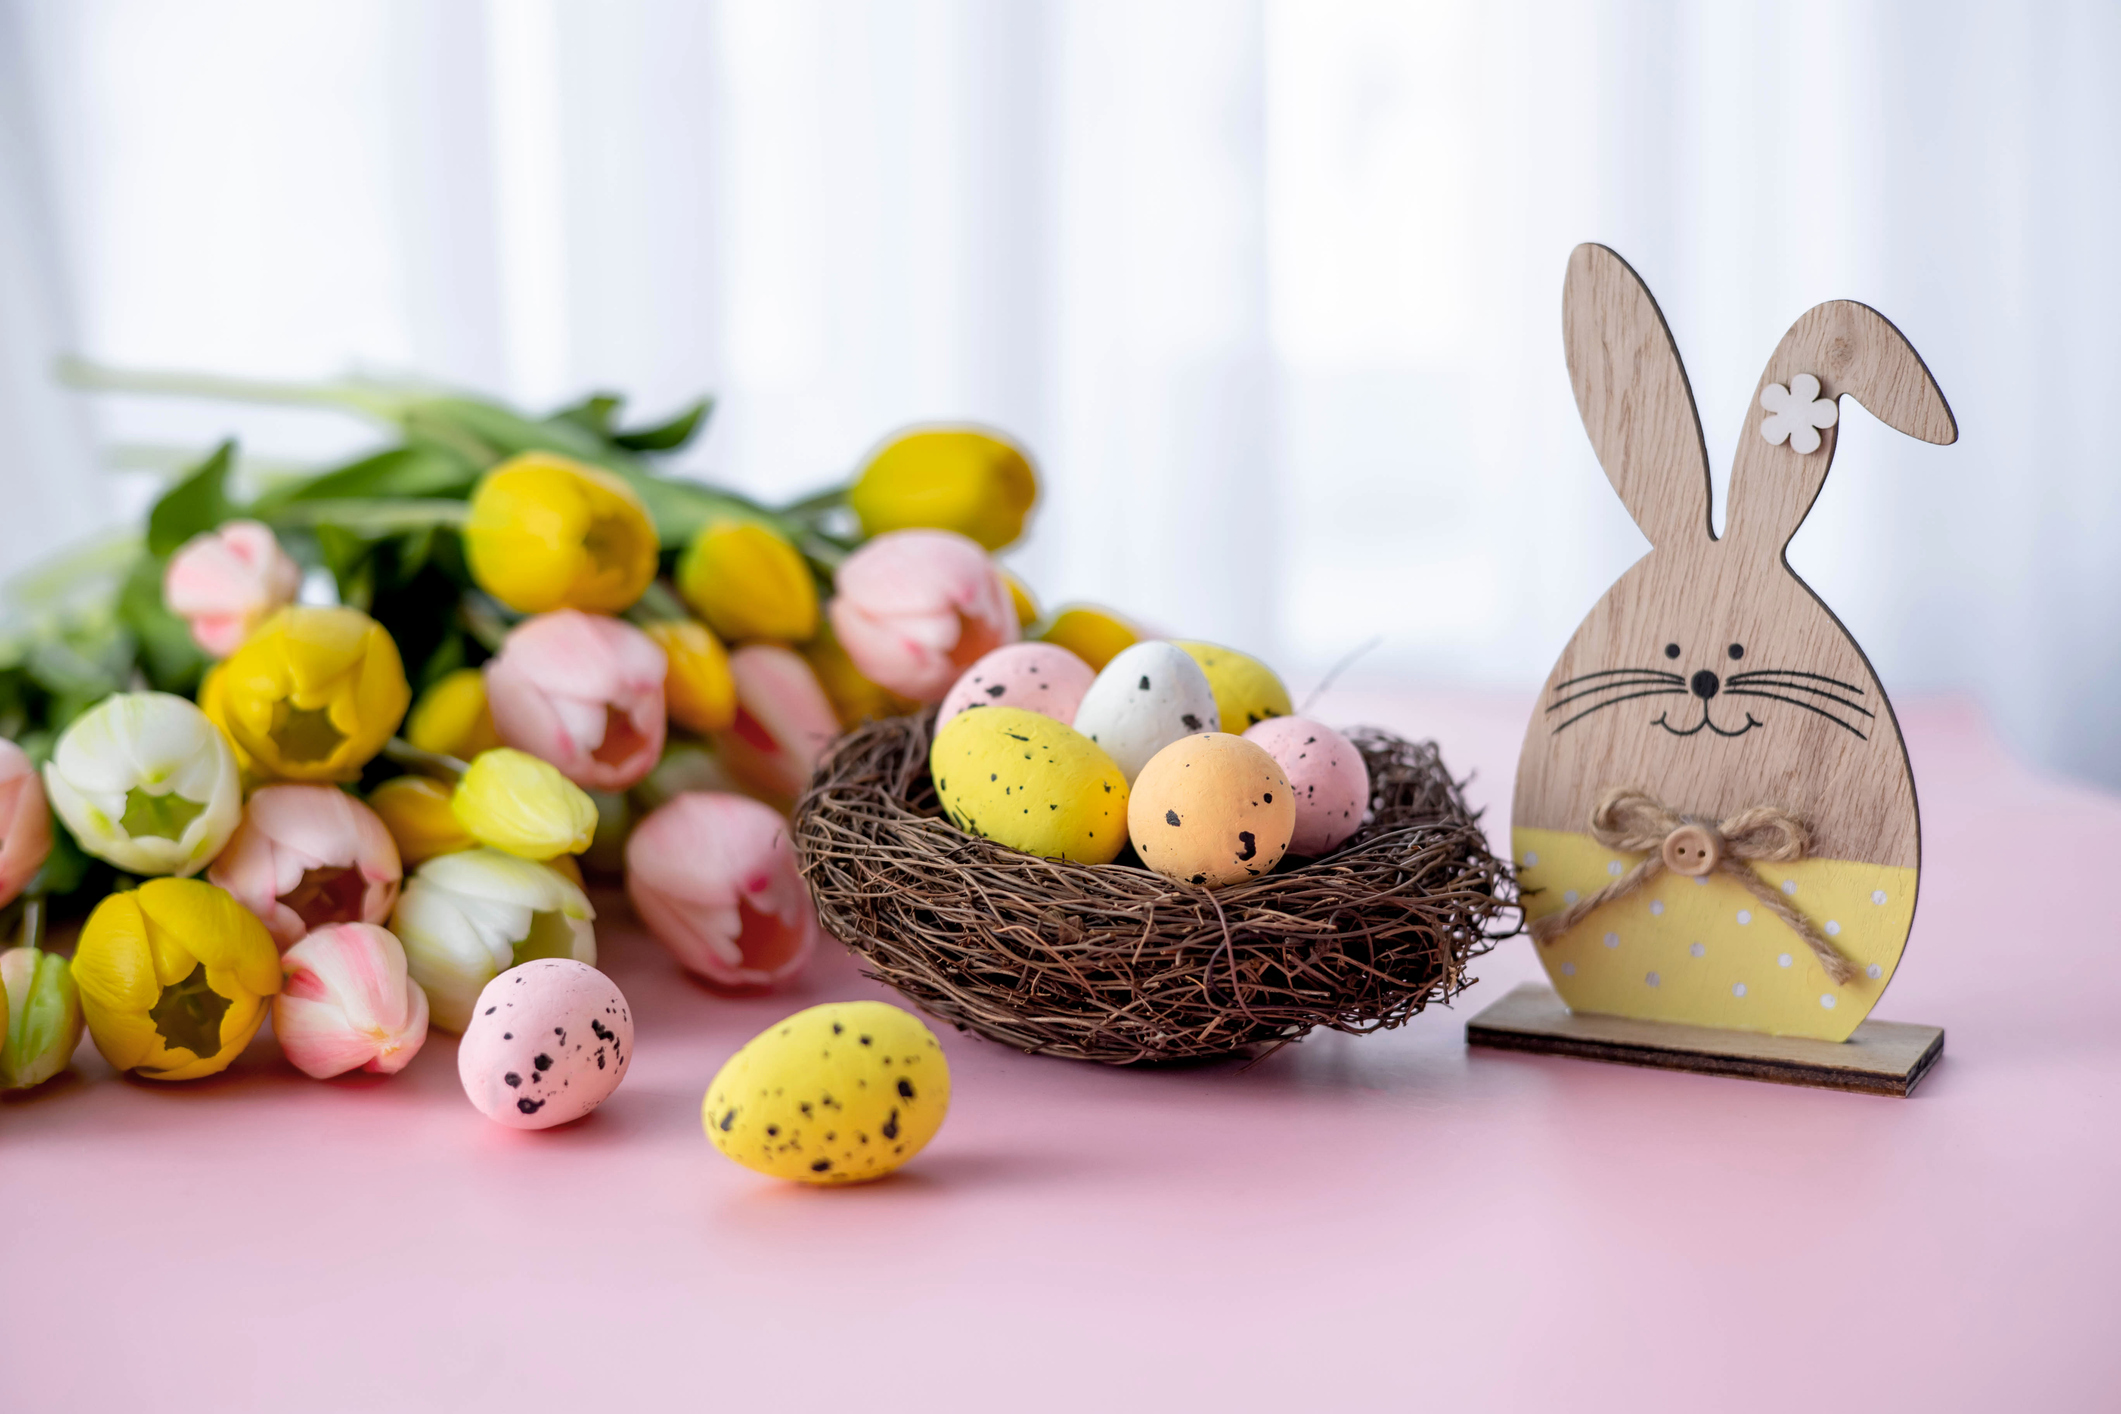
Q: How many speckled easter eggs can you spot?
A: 8